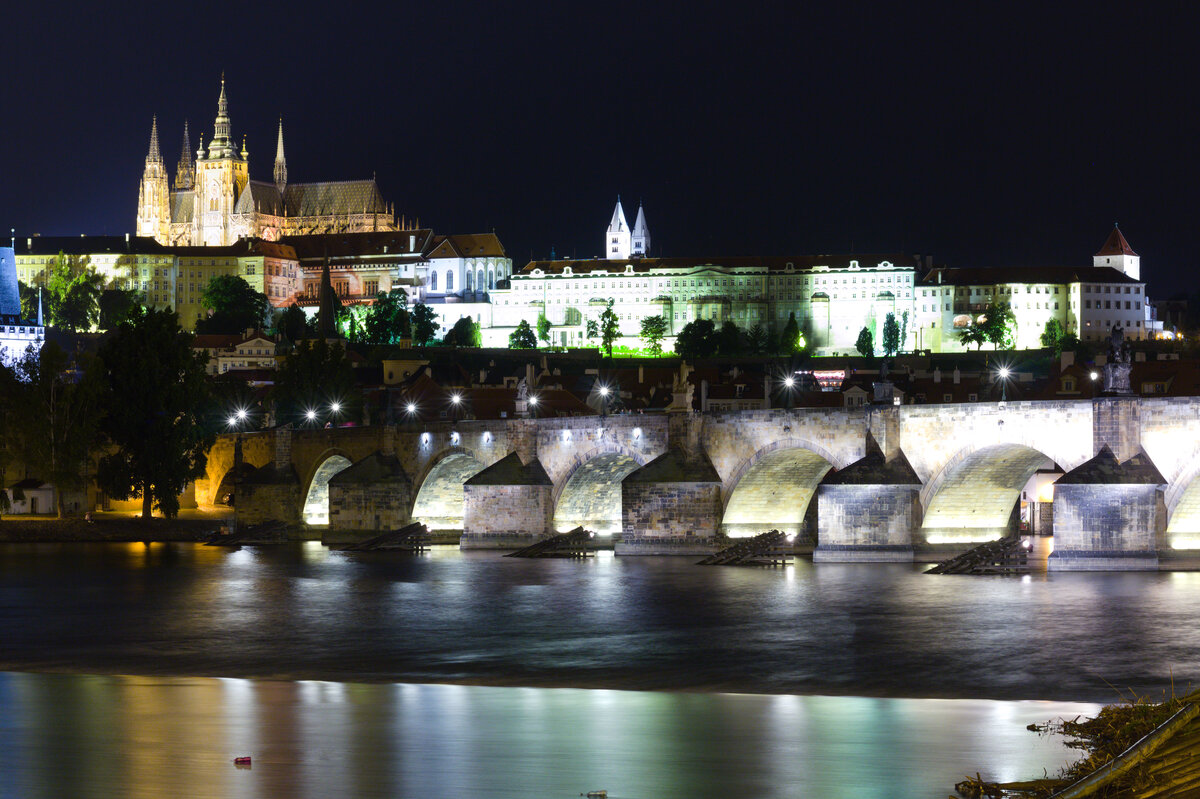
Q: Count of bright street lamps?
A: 11